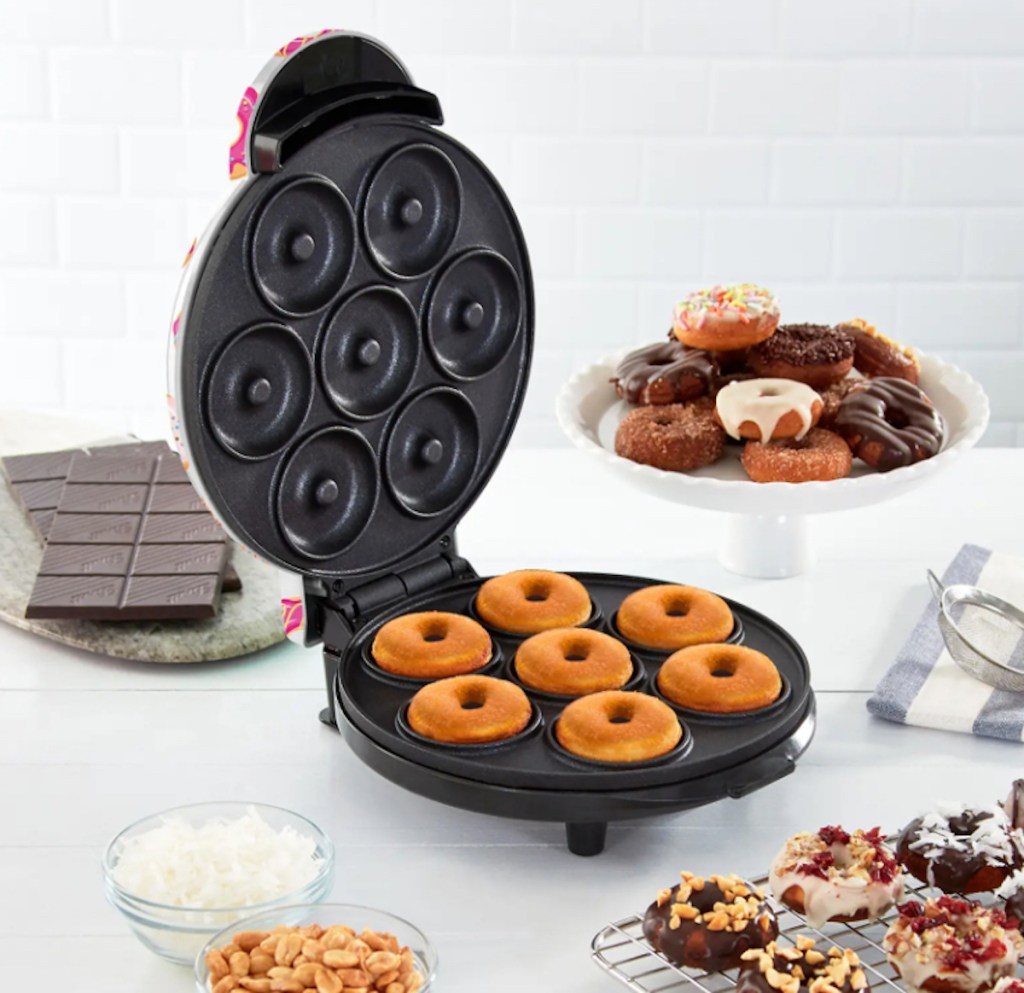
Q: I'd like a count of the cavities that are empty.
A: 7